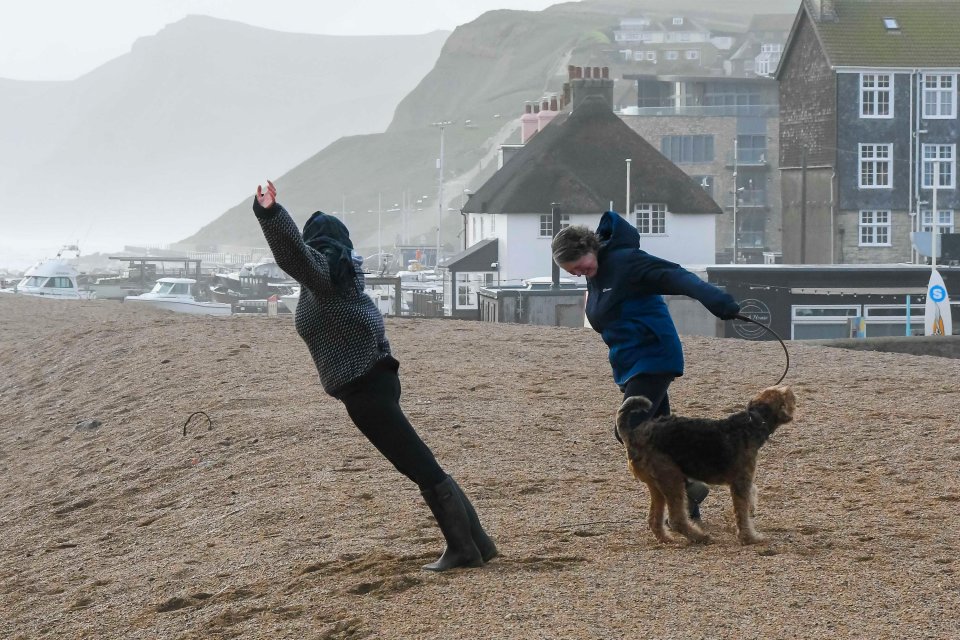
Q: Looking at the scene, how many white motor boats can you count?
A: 2